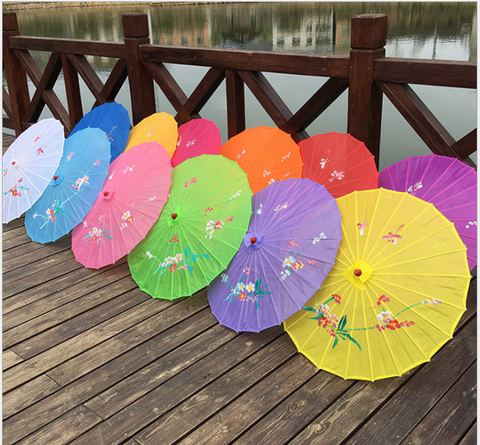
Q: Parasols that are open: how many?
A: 12